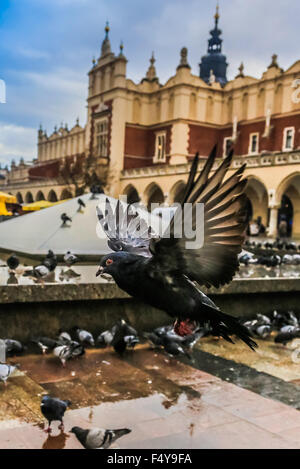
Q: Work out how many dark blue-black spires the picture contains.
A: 1